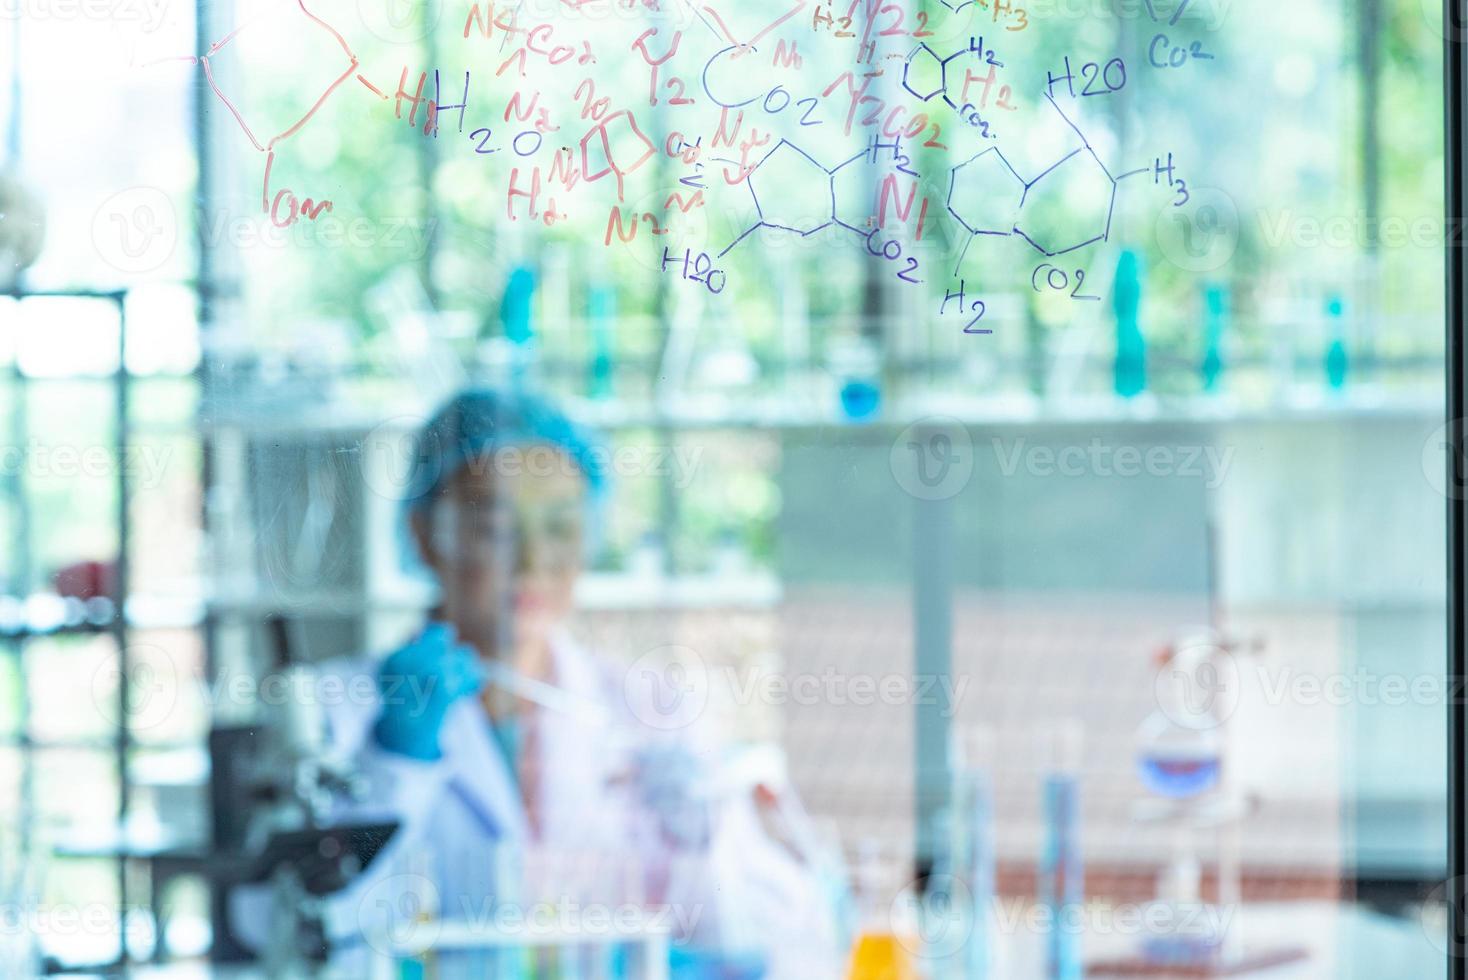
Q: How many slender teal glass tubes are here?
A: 5